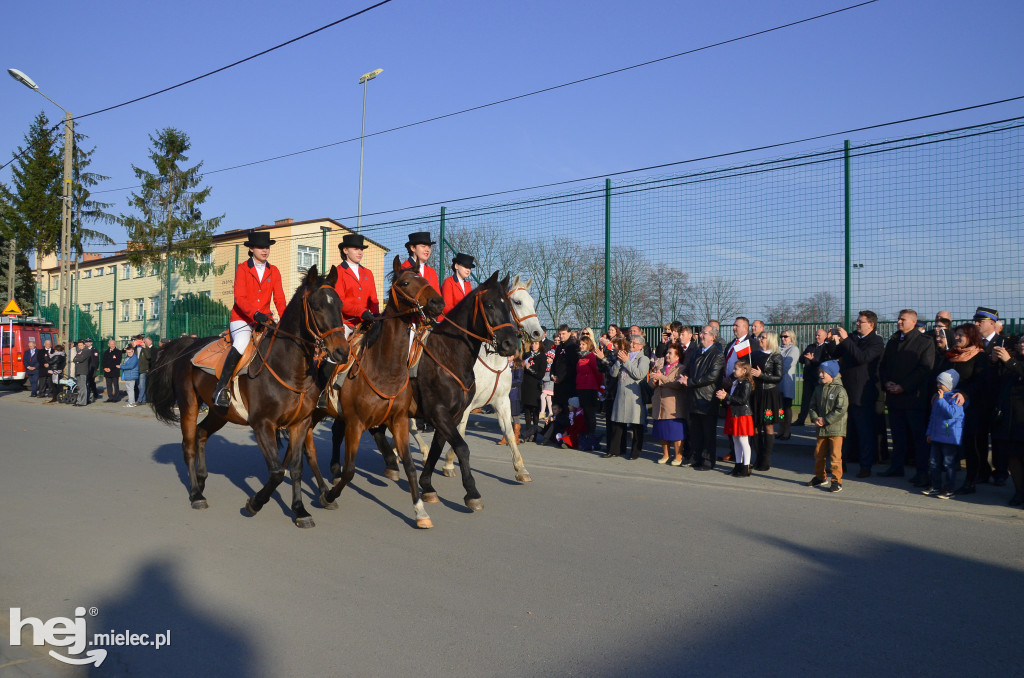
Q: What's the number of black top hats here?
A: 4